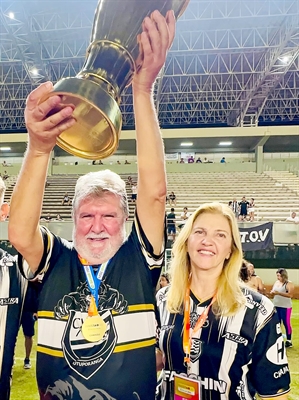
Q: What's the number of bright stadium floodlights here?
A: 3